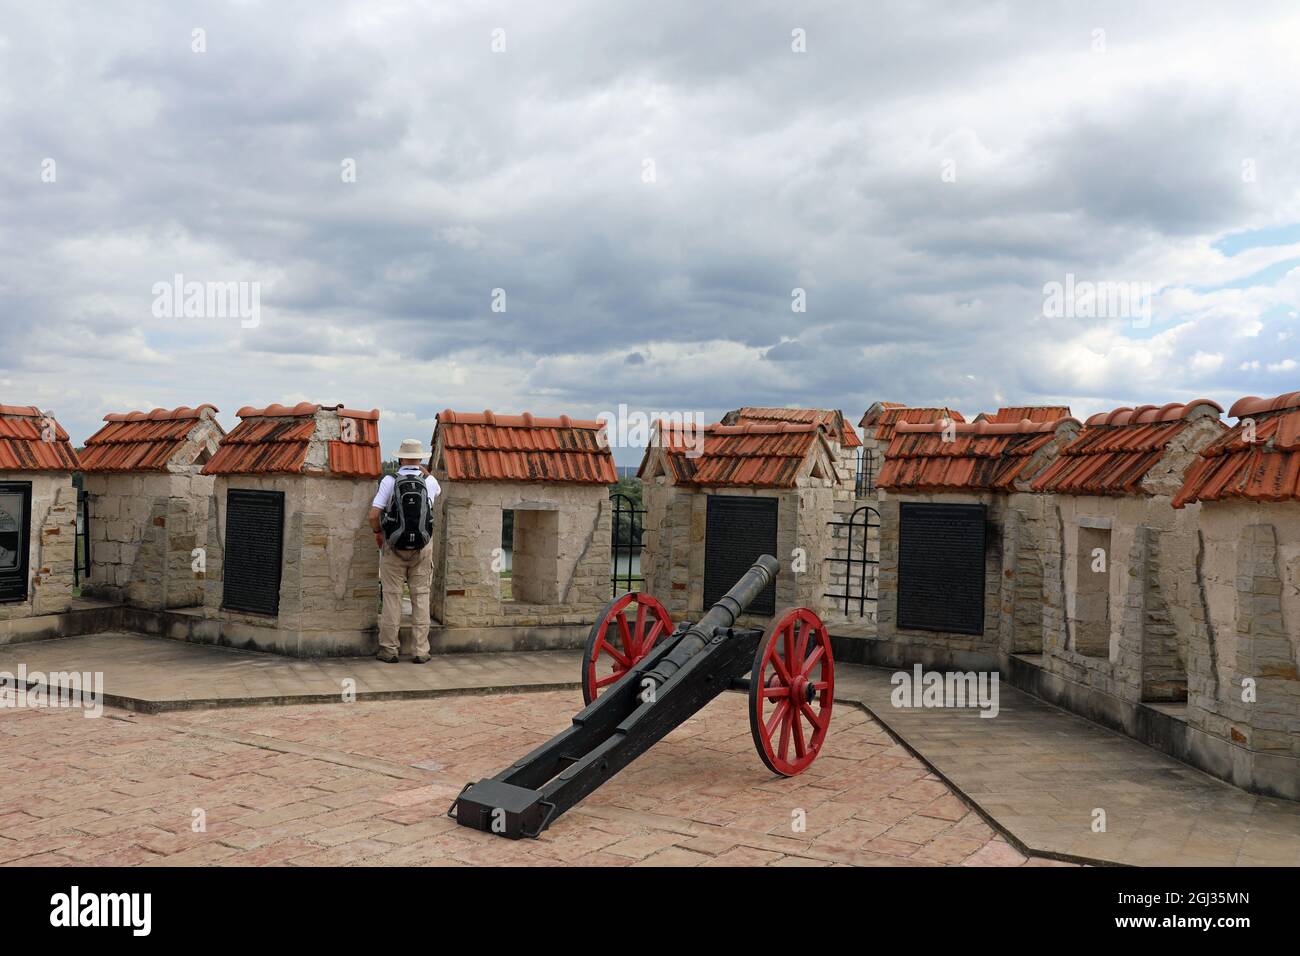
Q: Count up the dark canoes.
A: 0